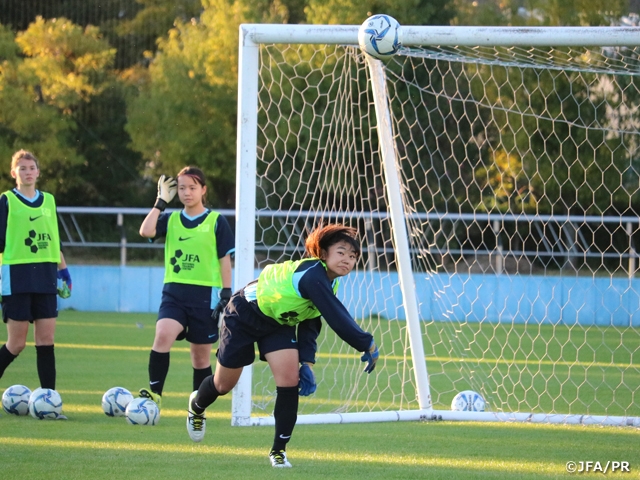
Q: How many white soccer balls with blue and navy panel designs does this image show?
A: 6